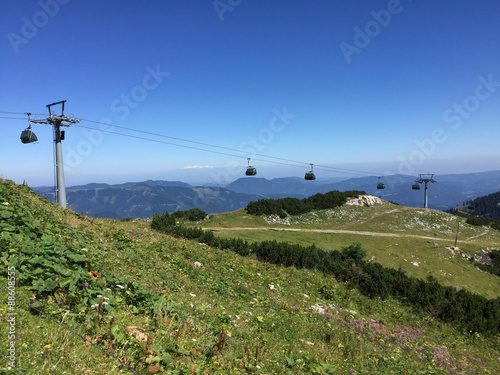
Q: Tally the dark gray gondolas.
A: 5